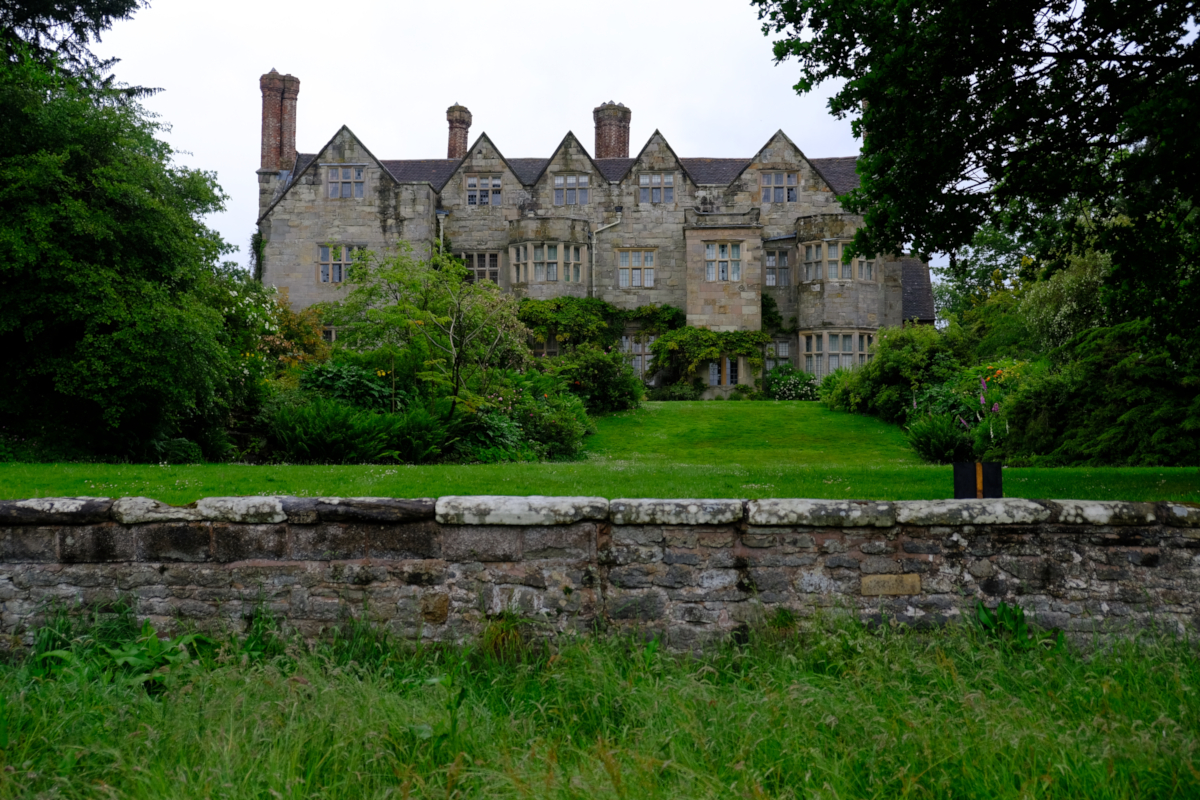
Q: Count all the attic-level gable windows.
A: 5